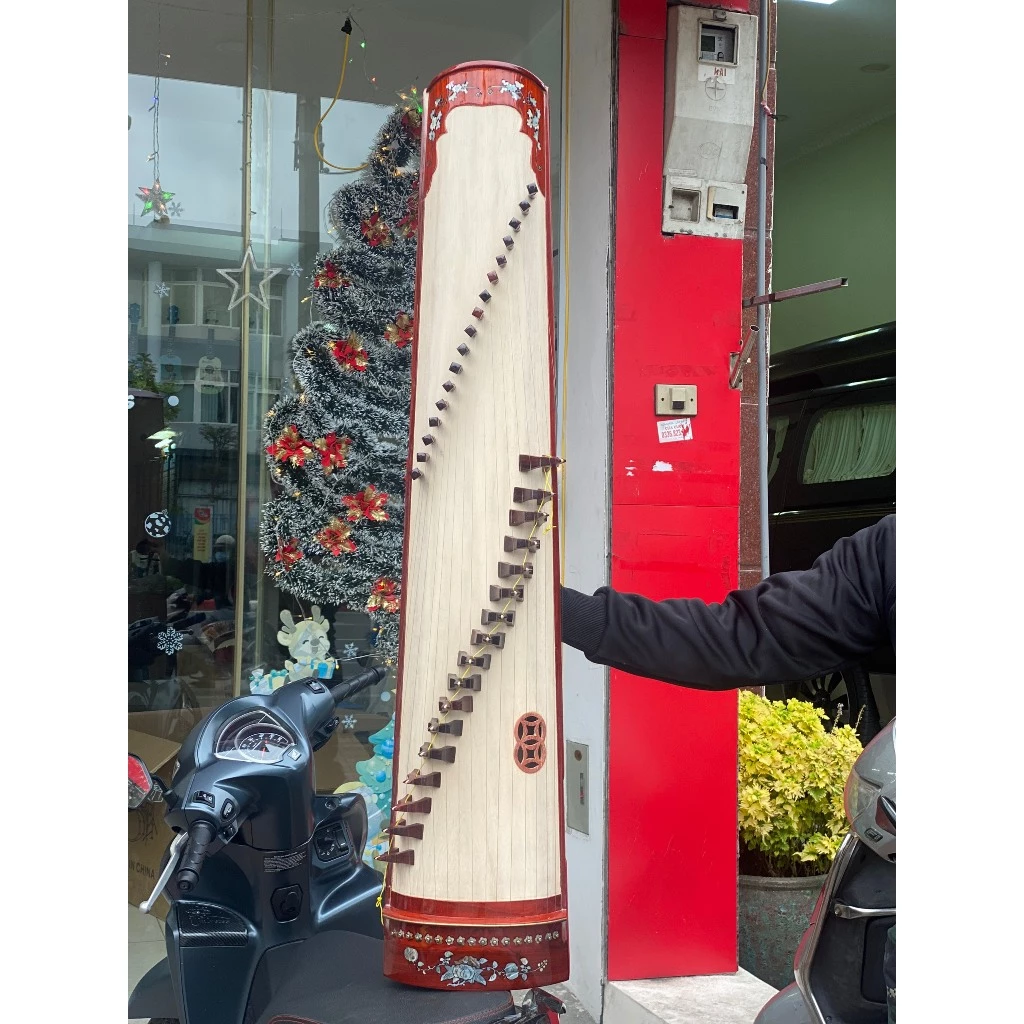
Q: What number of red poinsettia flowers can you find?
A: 12